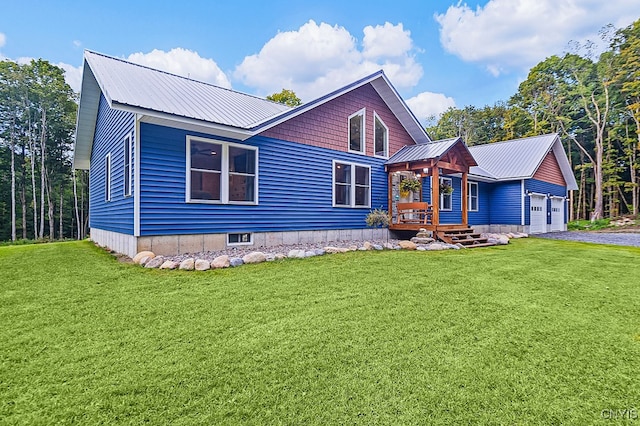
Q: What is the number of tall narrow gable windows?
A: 2